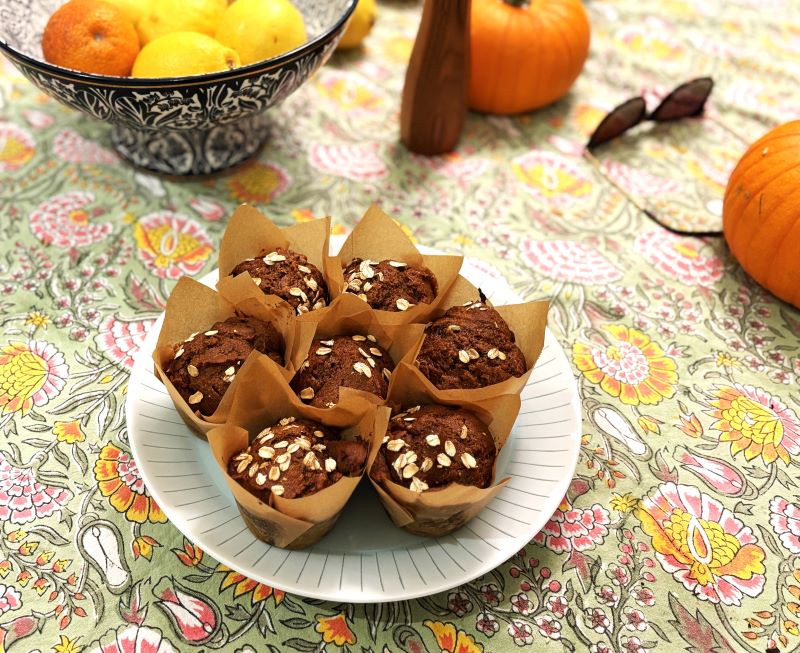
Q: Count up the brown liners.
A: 7